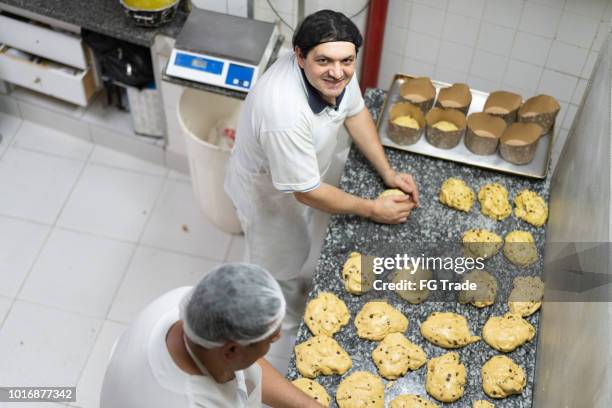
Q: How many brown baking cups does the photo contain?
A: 8